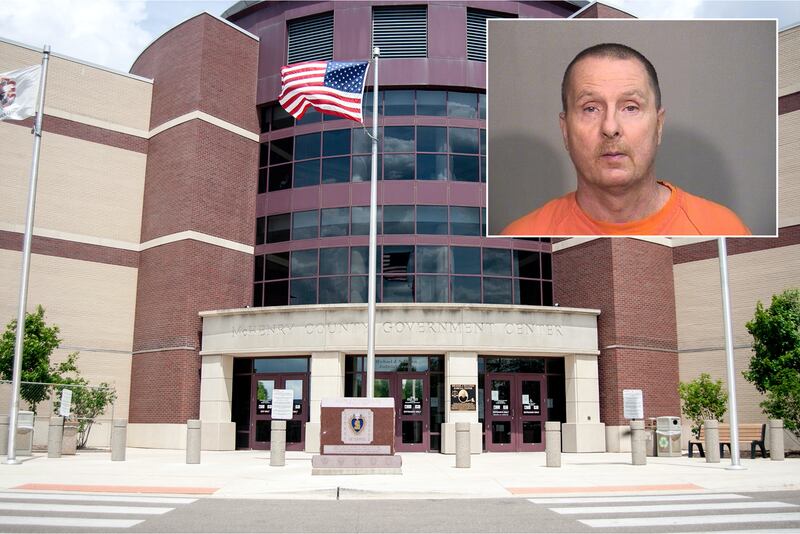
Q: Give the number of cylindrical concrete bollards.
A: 10